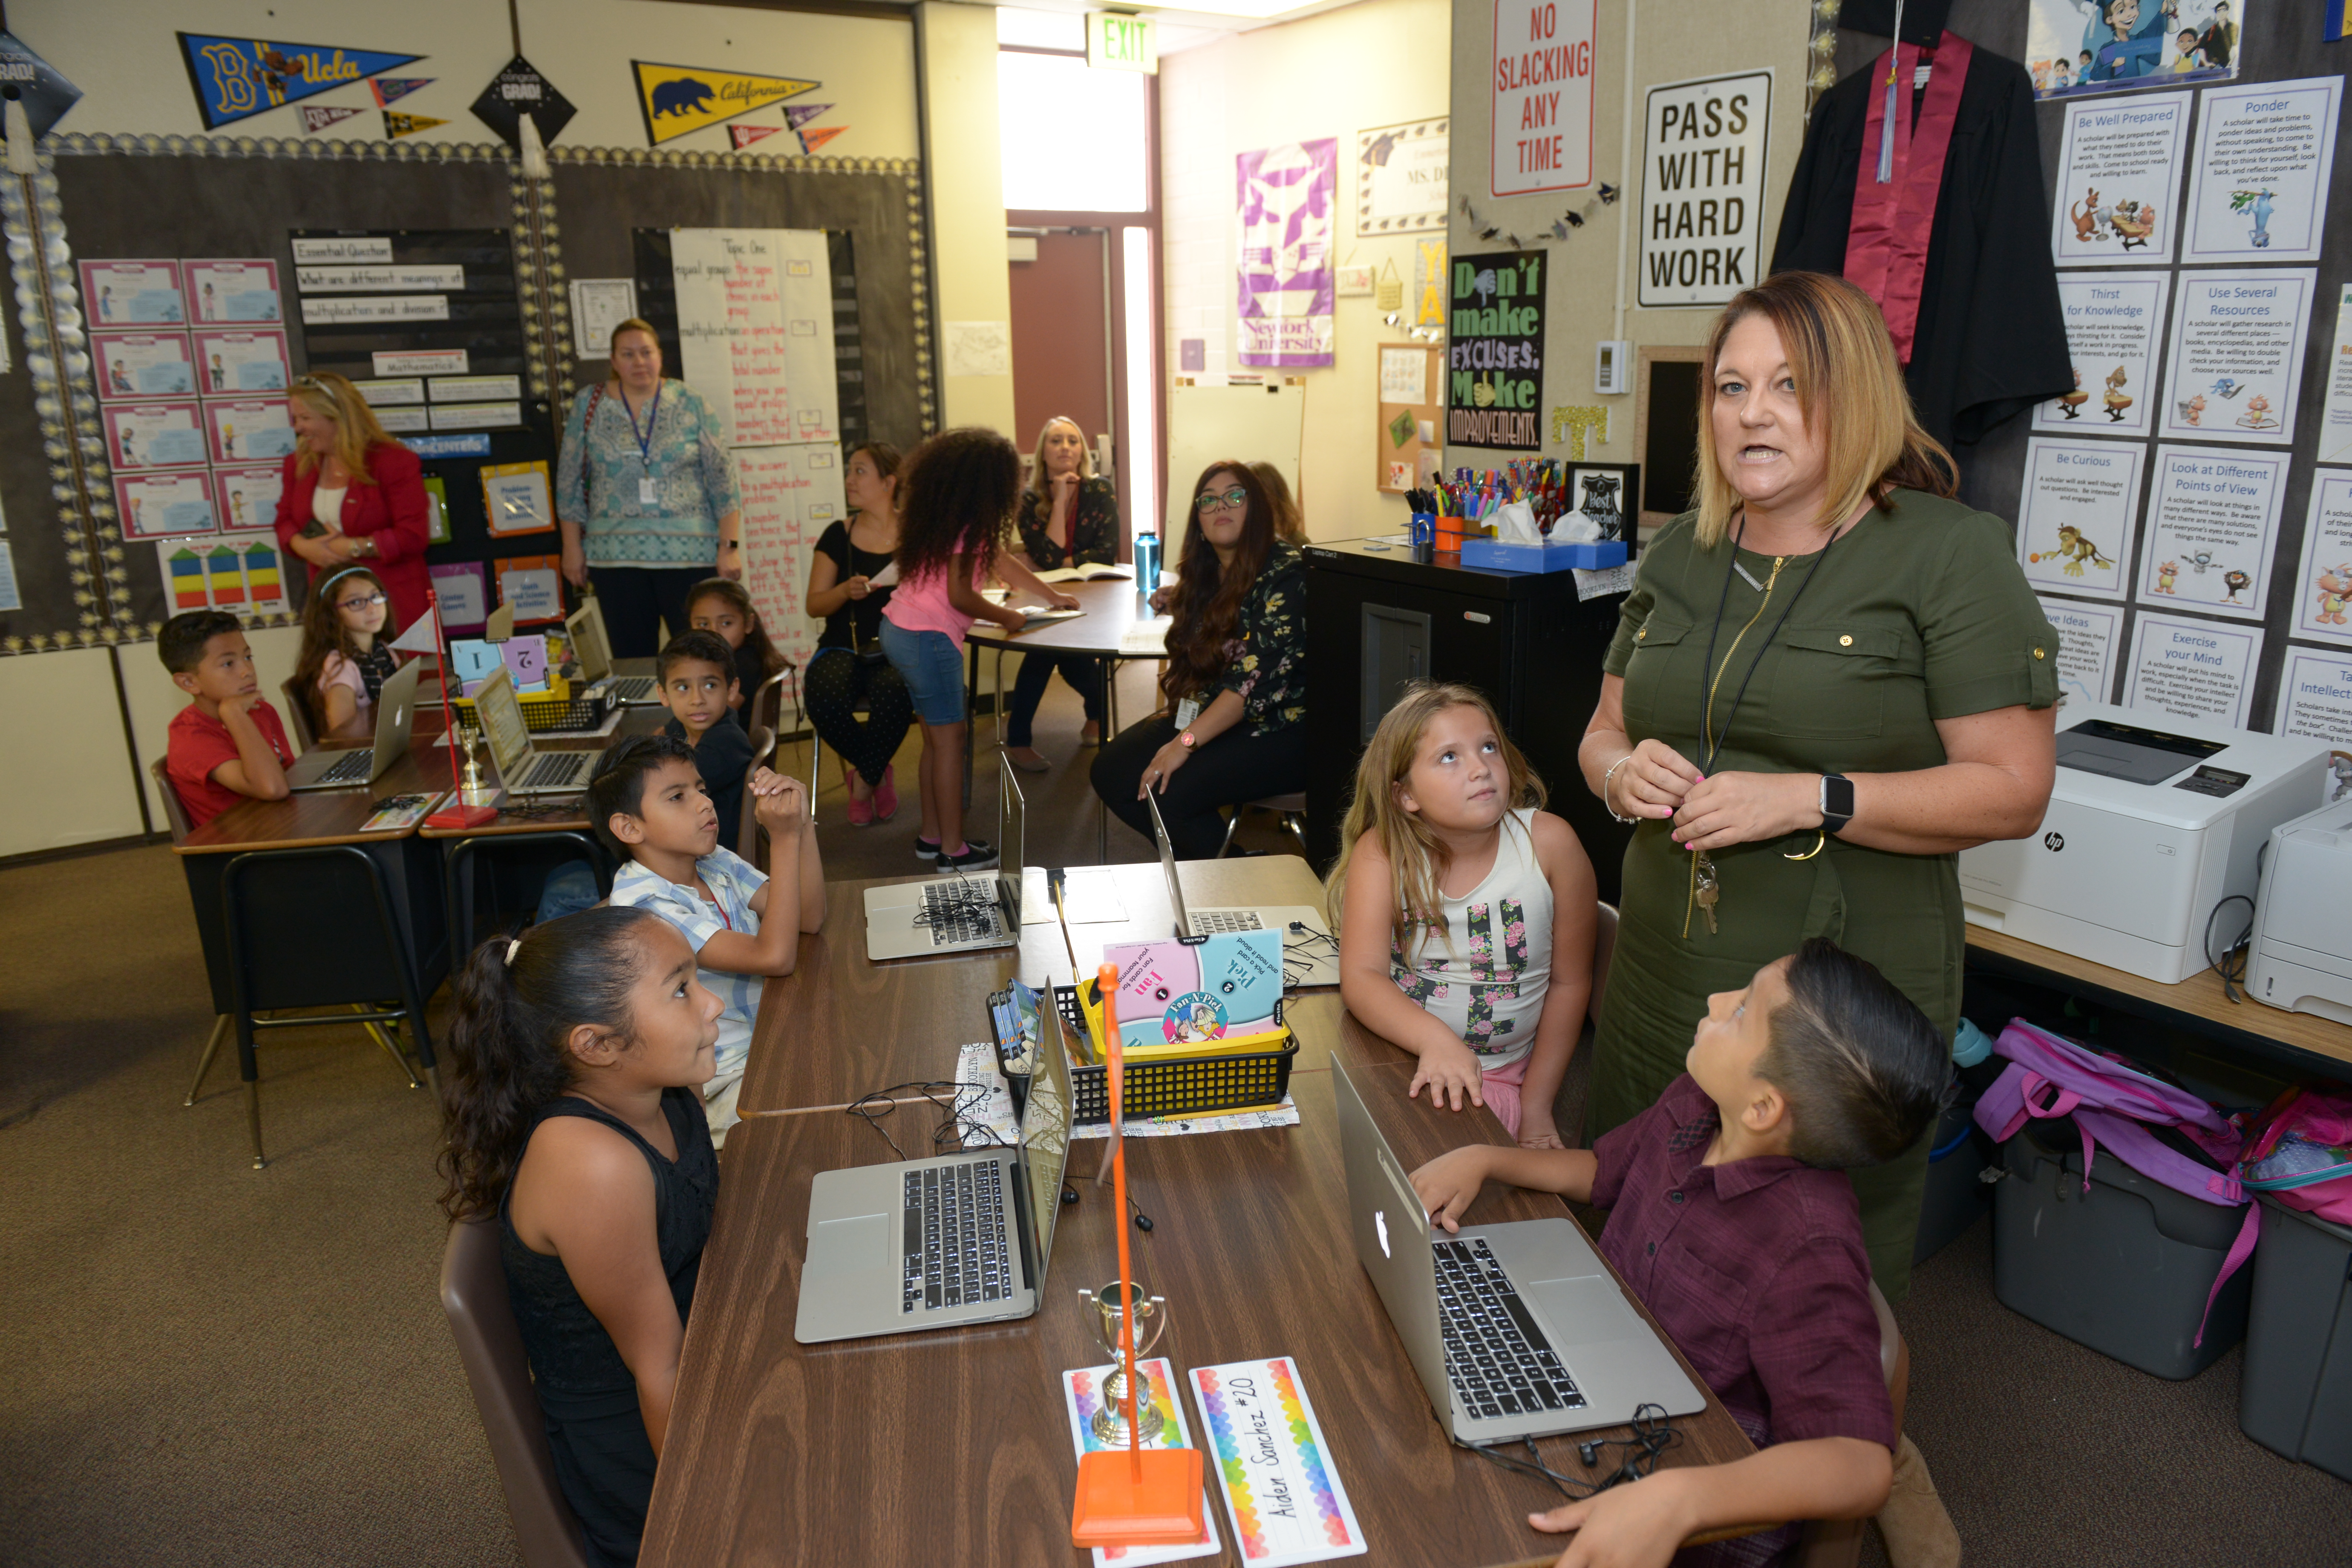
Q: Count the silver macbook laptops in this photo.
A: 8